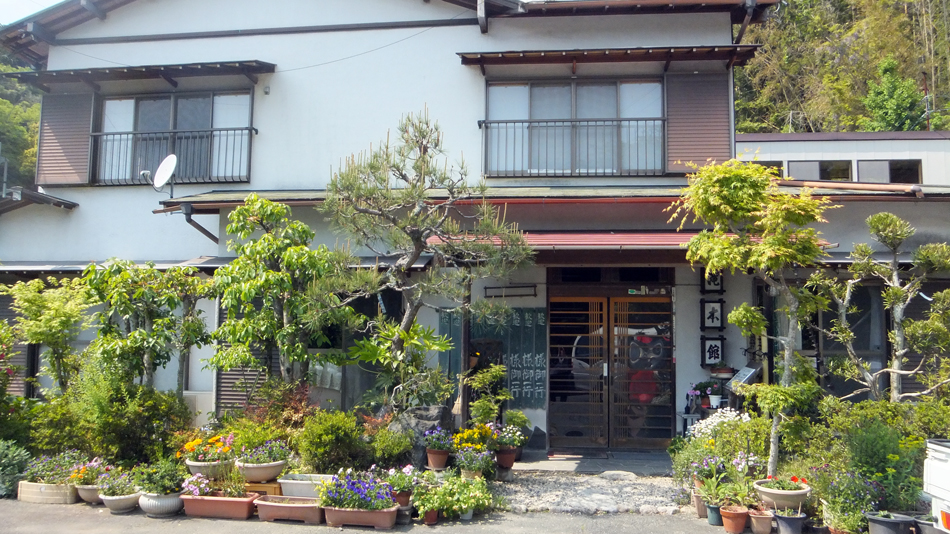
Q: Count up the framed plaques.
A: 3